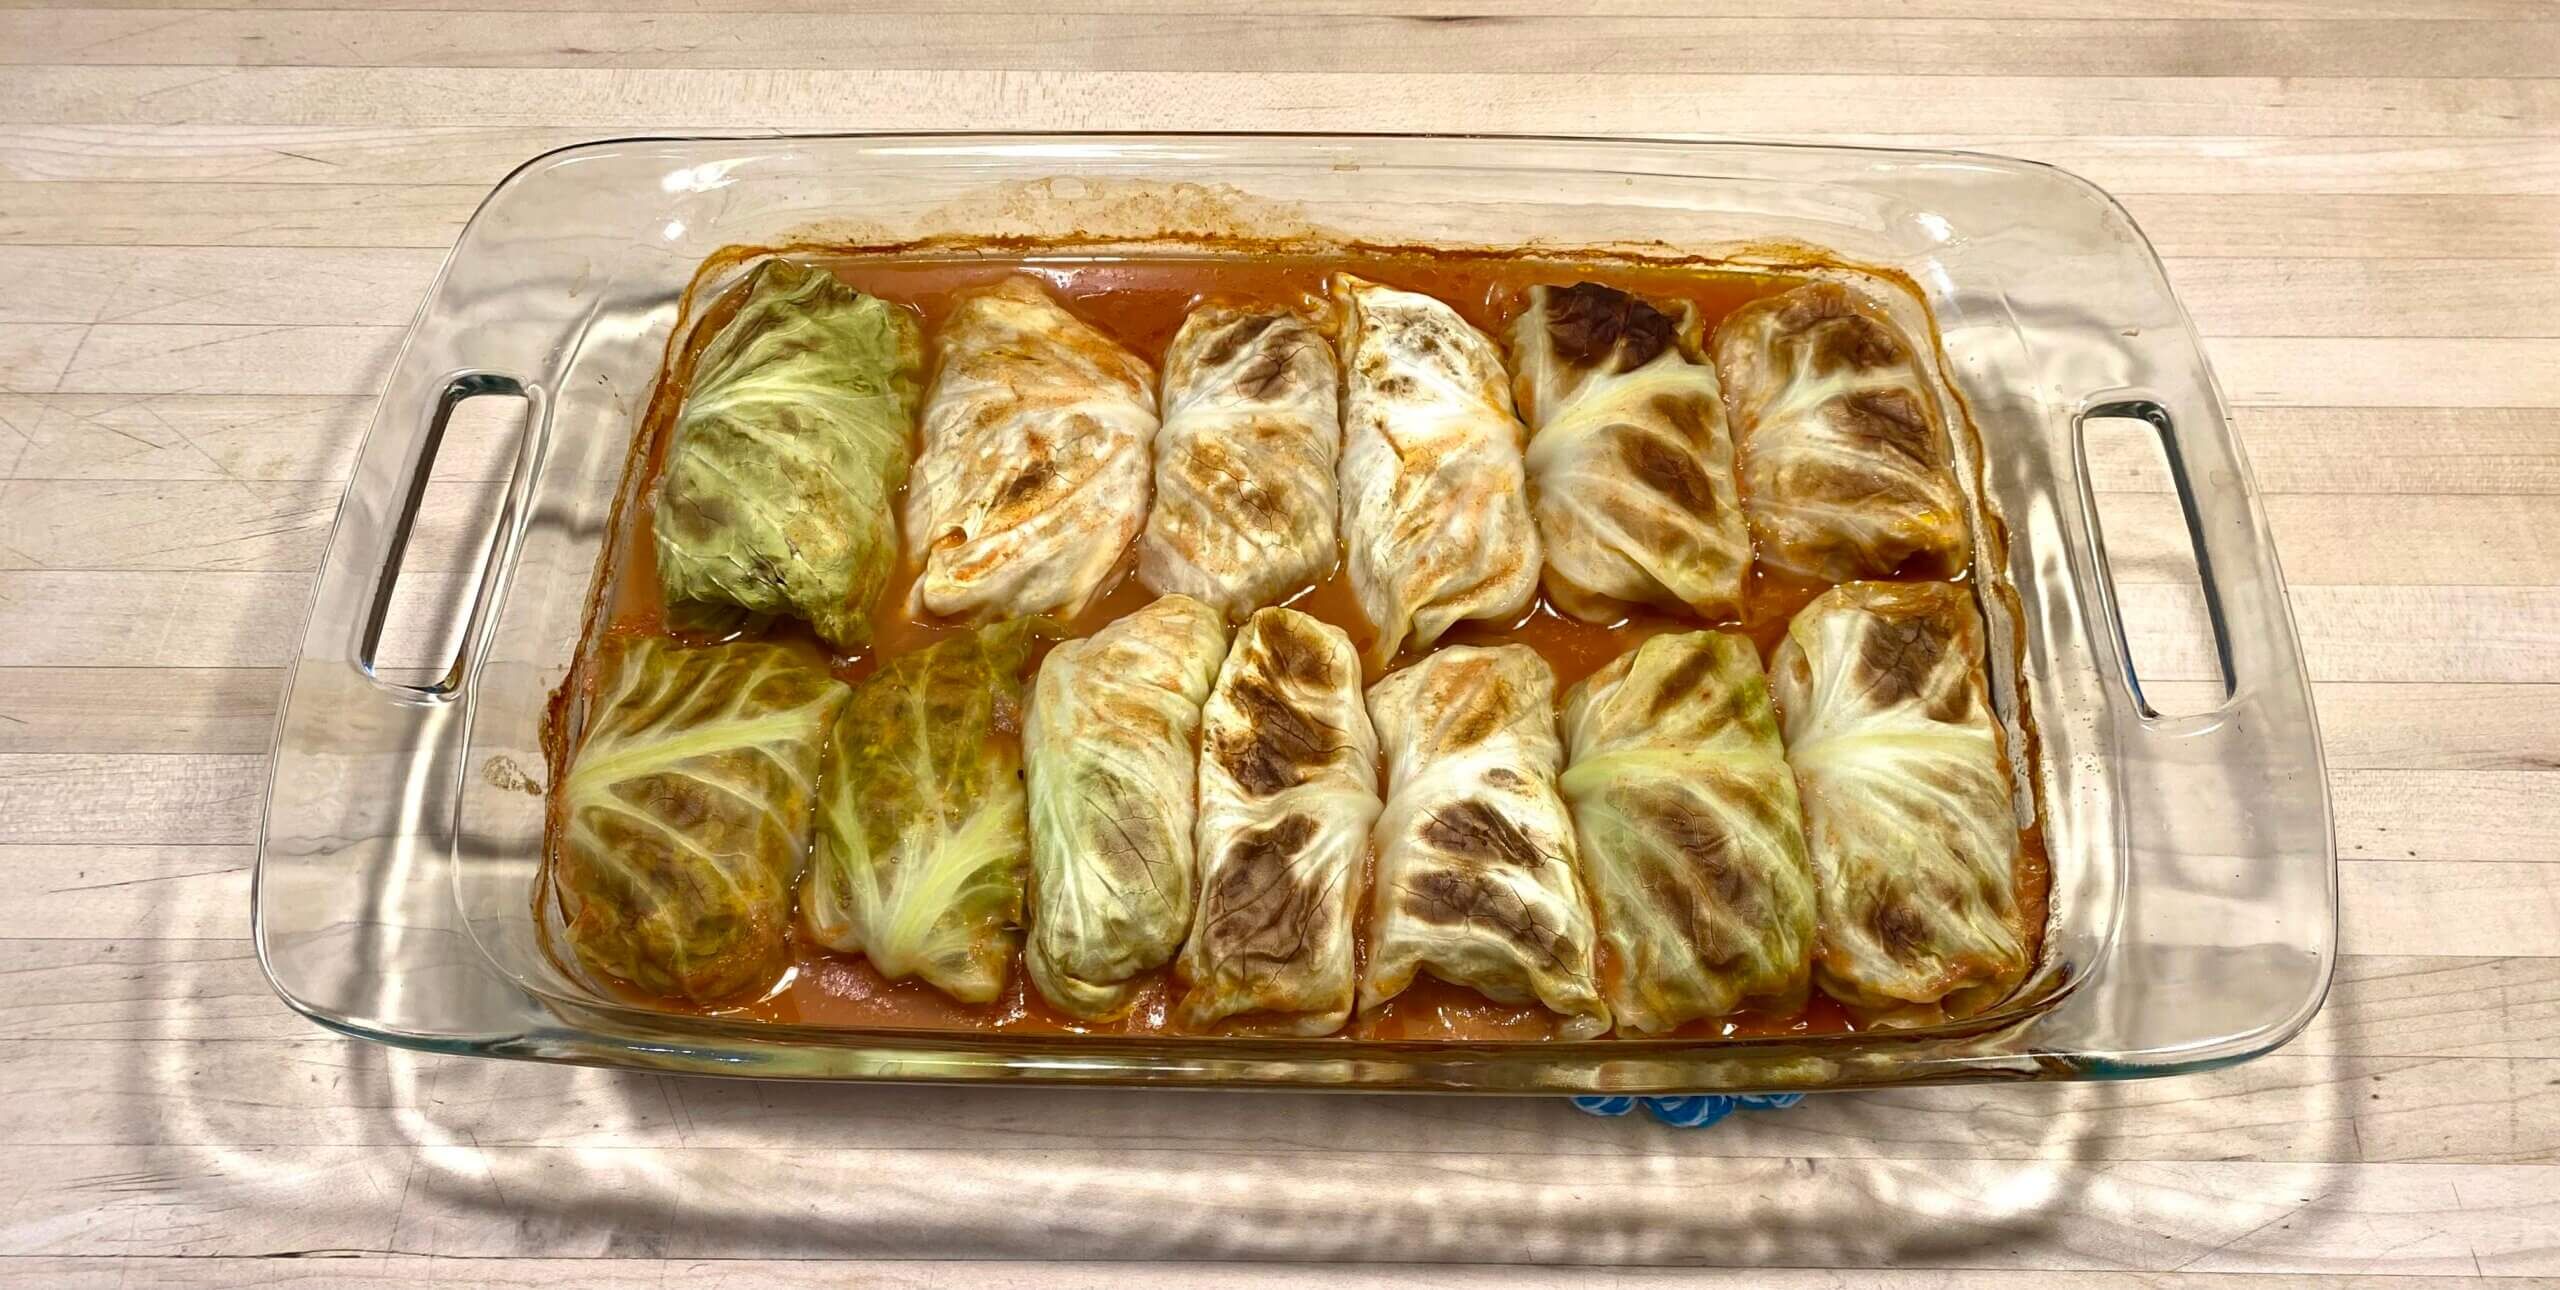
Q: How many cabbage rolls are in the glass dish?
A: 13